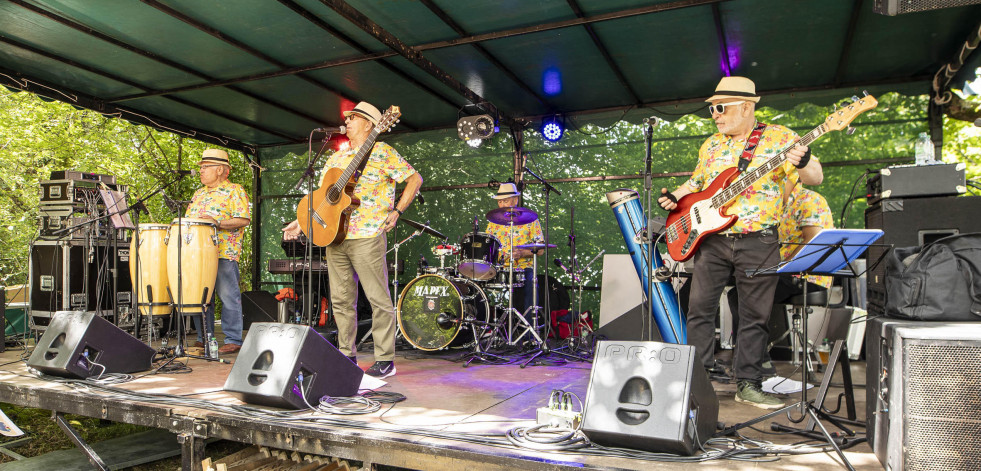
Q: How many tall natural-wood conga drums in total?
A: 2